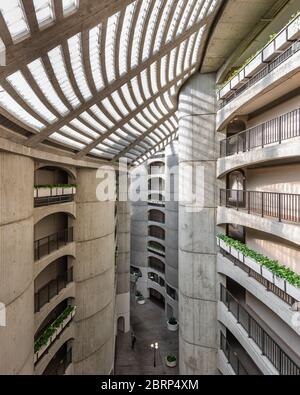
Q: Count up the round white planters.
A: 4